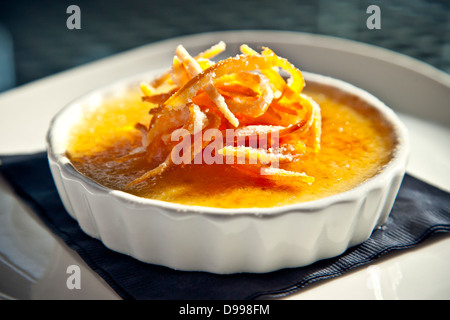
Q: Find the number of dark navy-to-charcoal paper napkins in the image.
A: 1